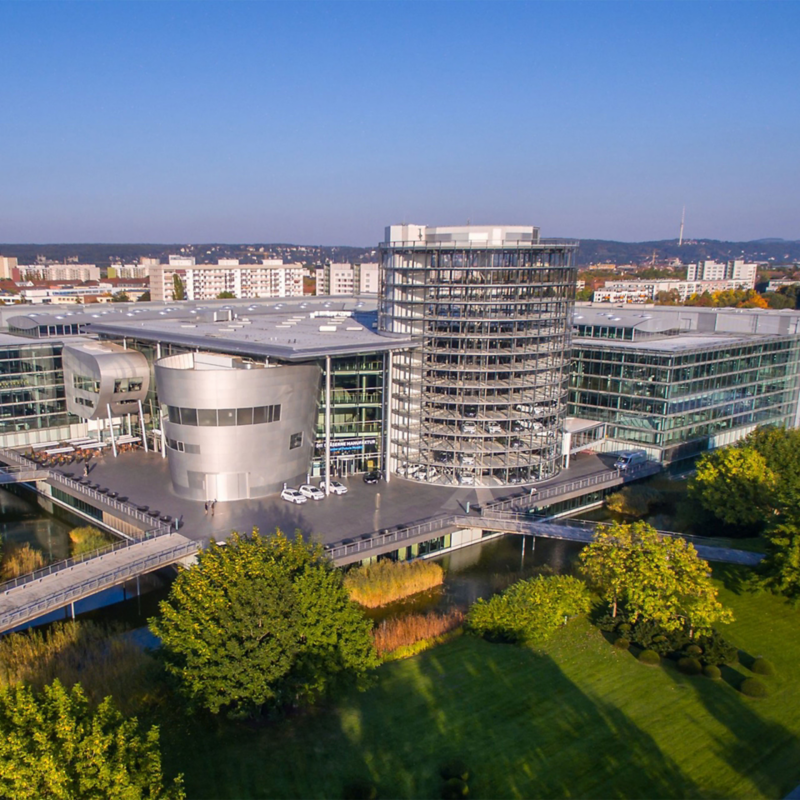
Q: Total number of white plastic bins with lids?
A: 0